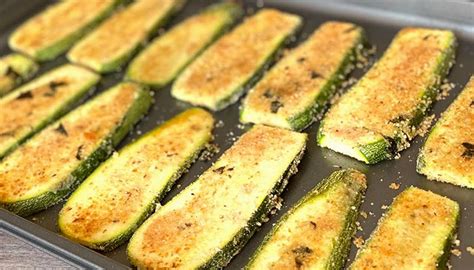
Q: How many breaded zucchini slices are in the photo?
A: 14